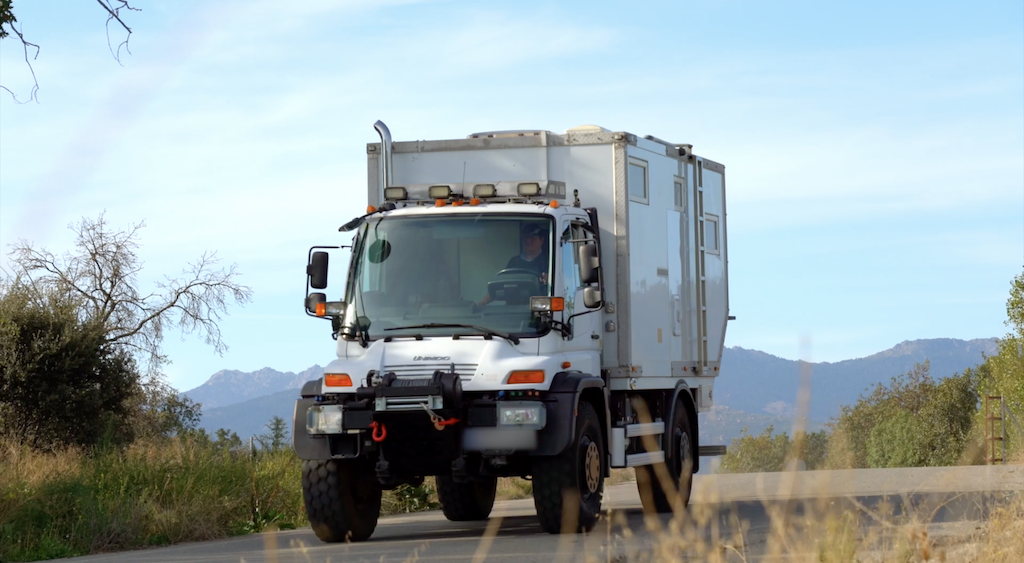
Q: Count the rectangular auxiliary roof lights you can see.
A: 4